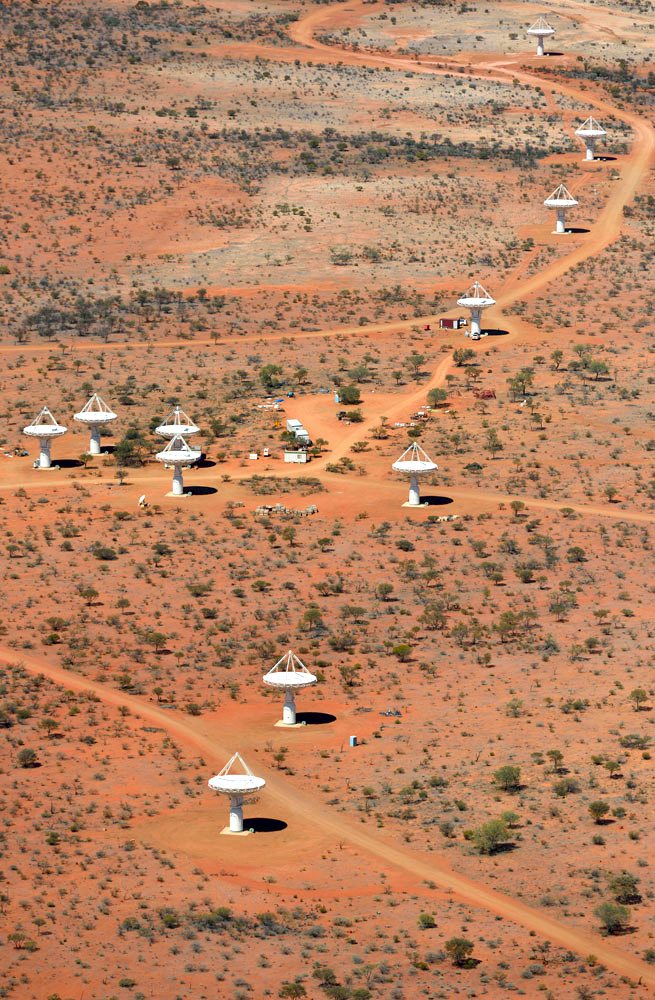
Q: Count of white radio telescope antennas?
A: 11